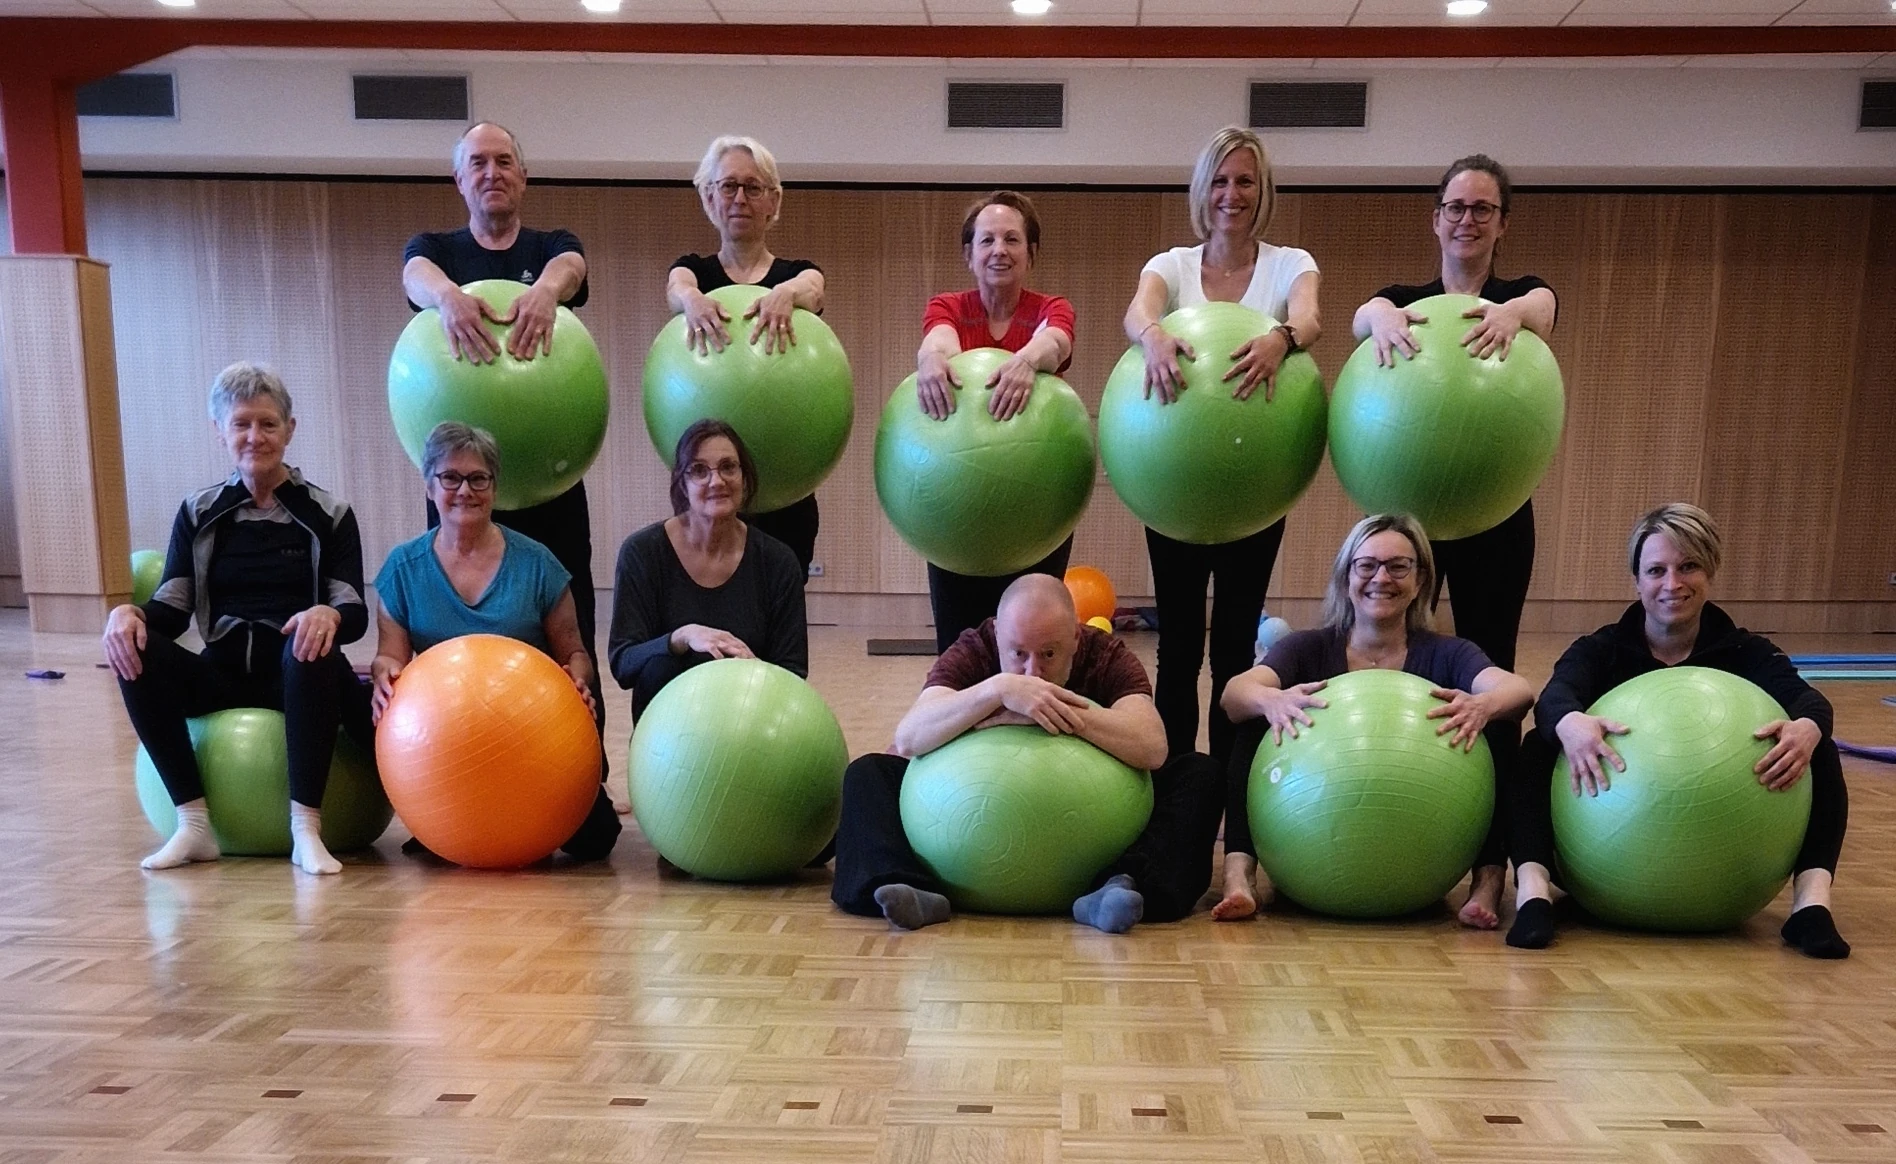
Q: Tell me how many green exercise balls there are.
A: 11